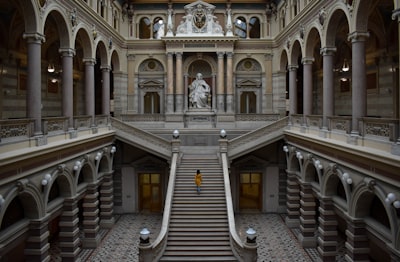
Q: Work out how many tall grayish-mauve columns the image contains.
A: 8